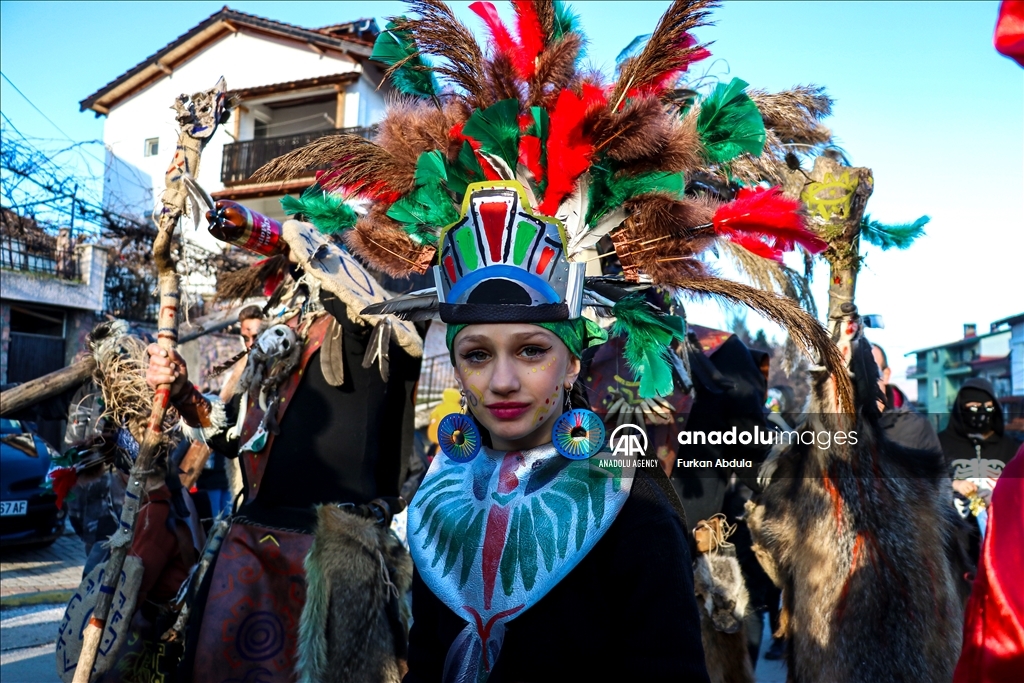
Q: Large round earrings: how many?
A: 2